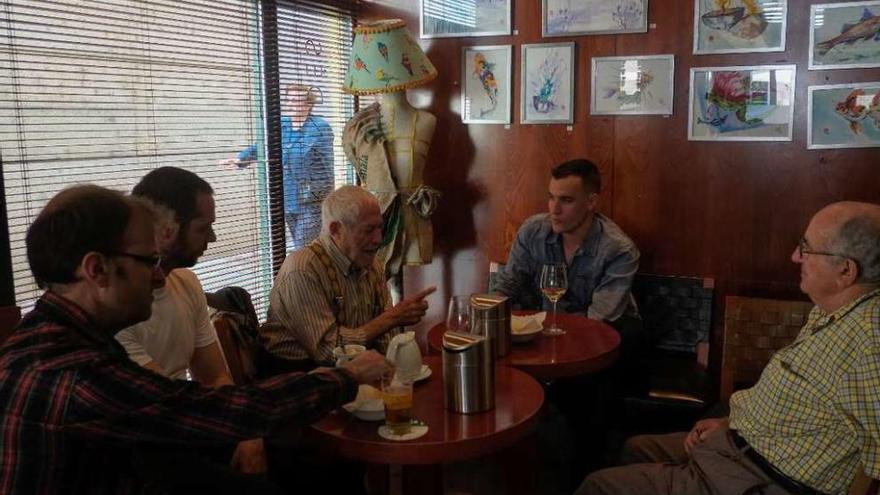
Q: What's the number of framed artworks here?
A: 9